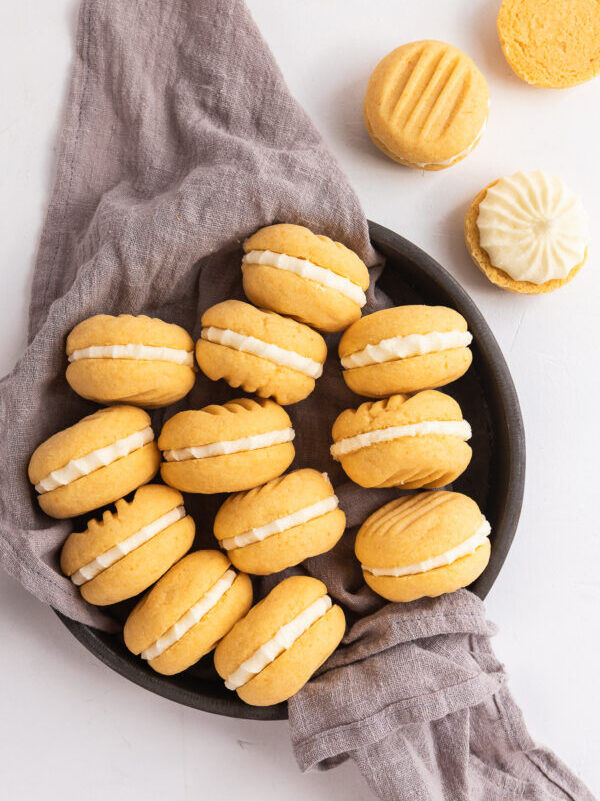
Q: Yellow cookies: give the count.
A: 15